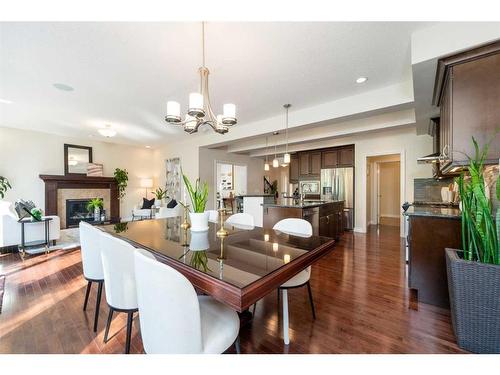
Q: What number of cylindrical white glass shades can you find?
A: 8